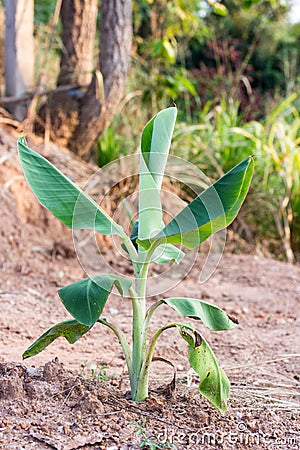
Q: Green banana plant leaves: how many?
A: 8